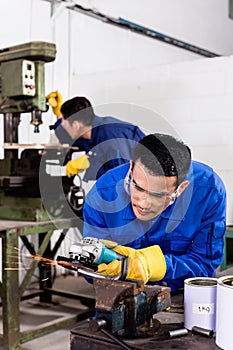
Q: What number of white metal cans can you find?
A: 2